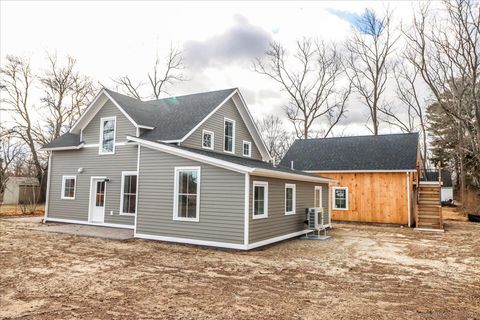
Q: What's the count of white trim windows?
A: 11